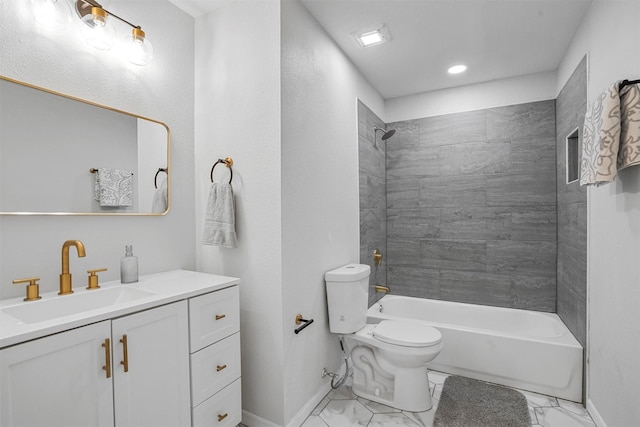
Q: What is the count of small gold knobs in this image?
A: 3